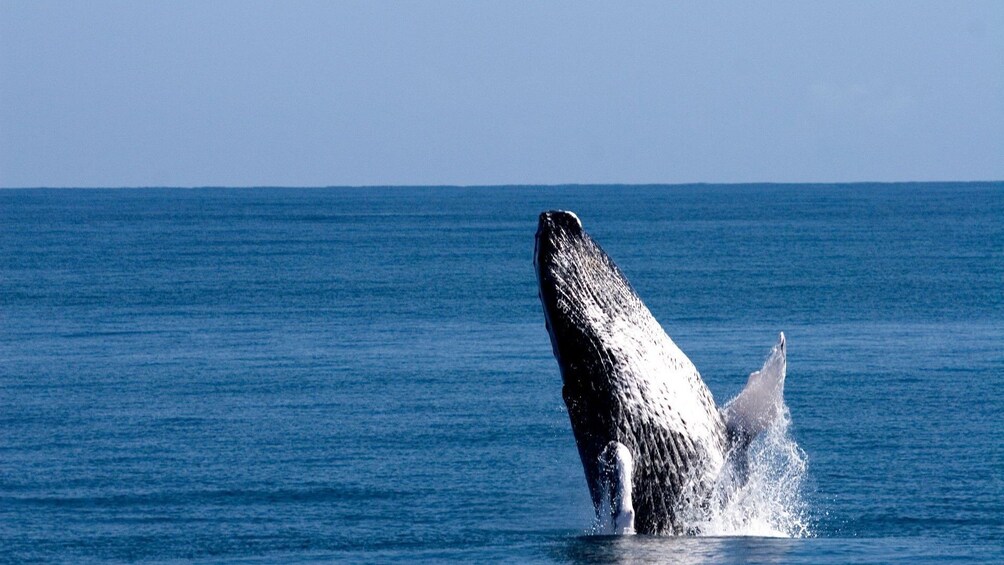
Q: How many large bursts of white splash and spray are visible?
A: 1